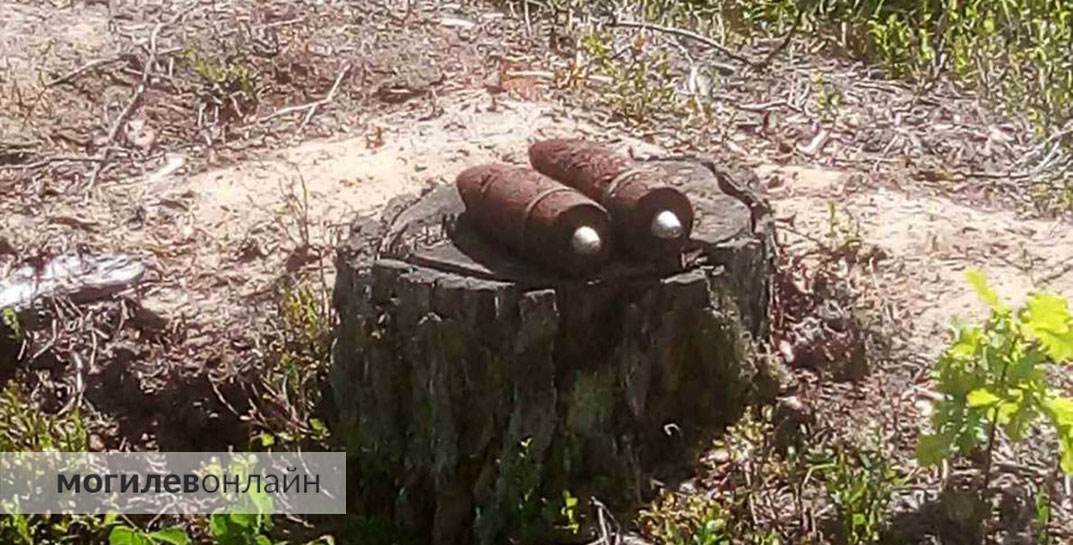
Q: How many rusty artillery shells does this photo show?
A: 2